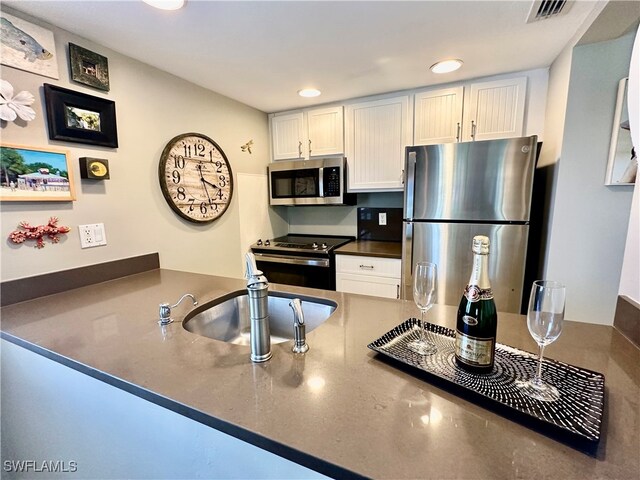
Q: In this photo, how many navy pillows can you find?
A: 0